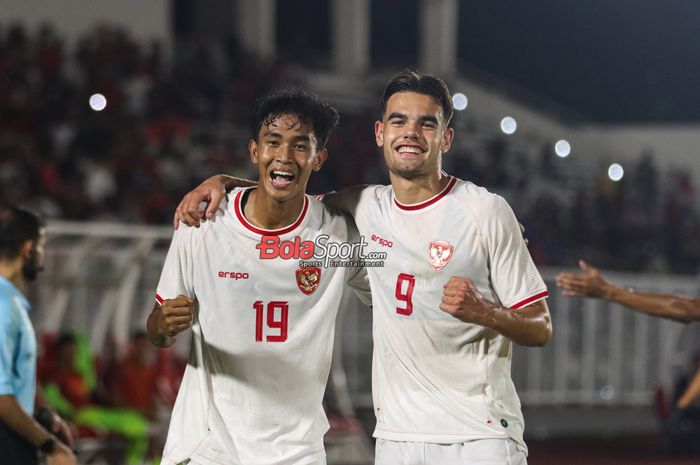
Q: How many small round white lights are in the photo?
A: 5